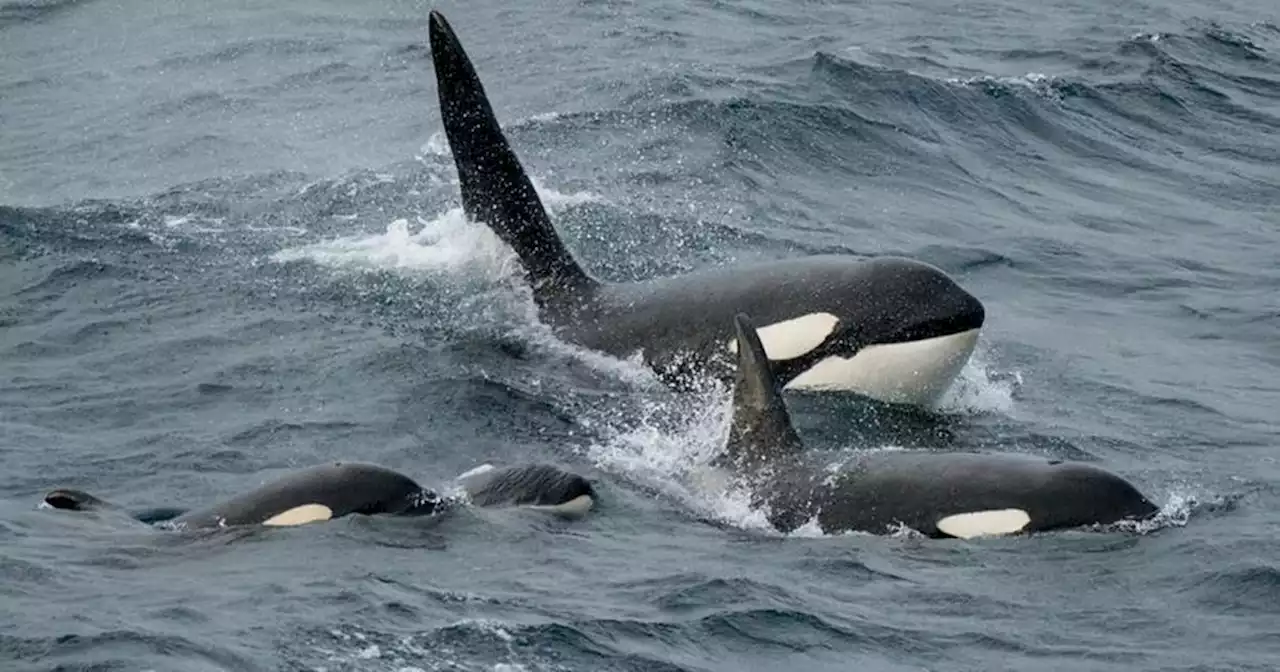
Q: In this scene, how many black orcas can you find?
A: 4